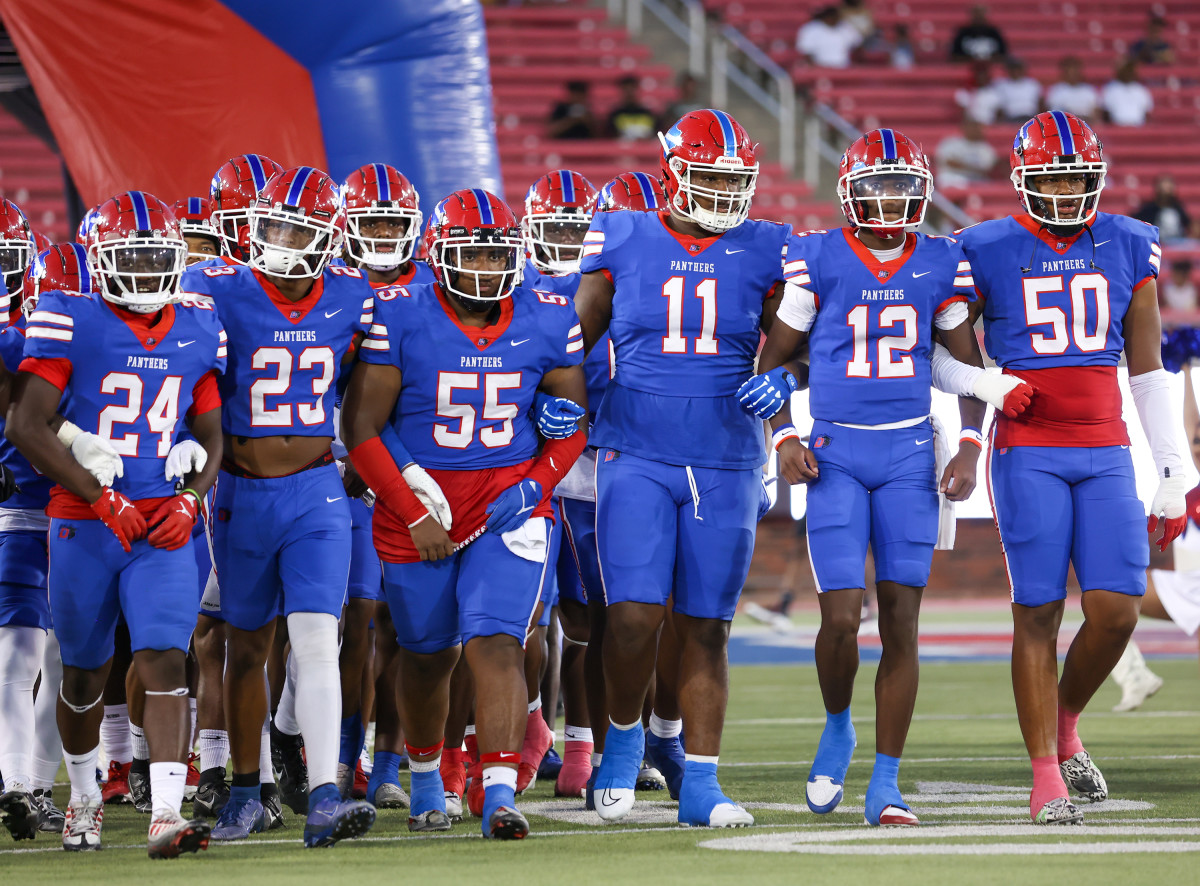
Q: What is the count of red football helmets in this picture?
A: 15